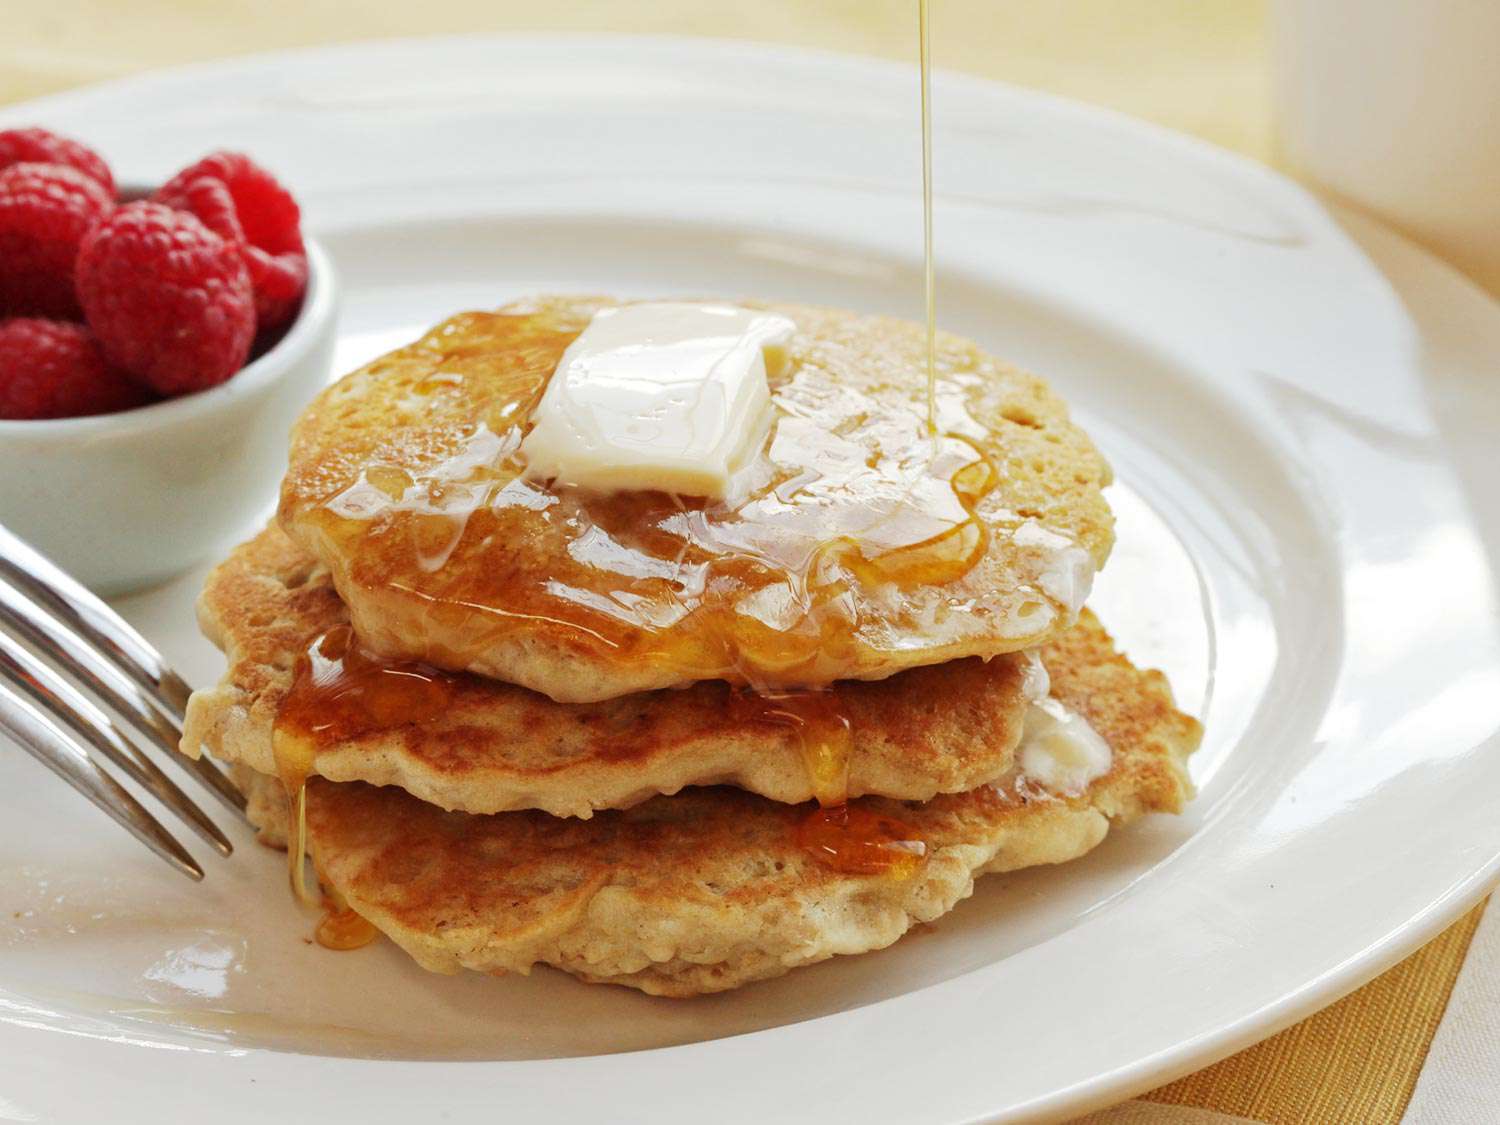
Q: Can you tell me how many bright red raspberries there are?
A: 5